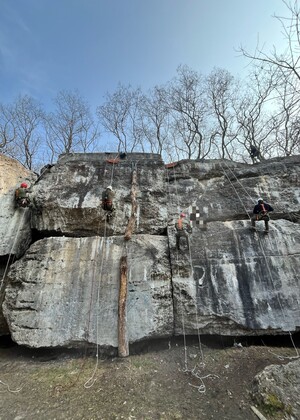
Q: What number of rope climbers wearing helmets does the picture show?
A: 4